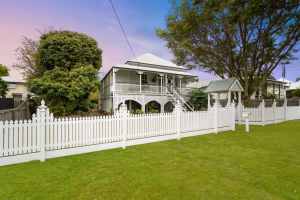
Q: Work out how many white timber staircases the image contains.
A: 1